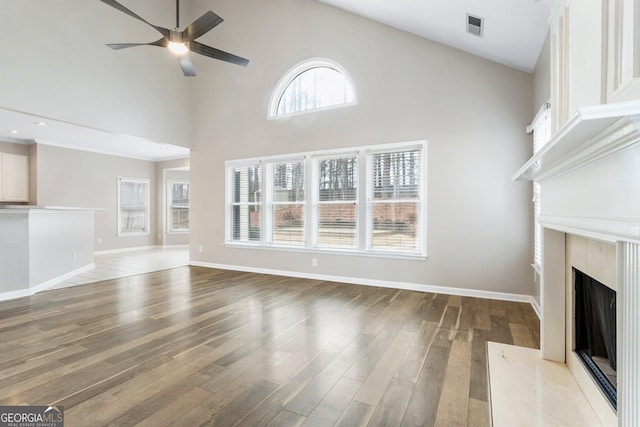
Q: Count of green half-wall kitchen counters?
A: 0